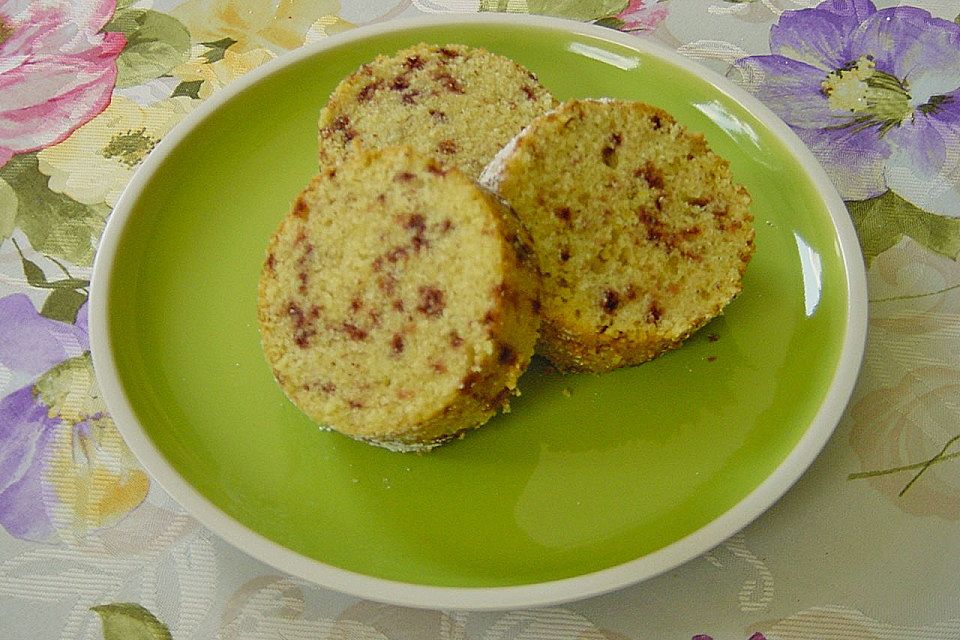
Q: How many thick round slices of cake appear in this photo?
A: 3